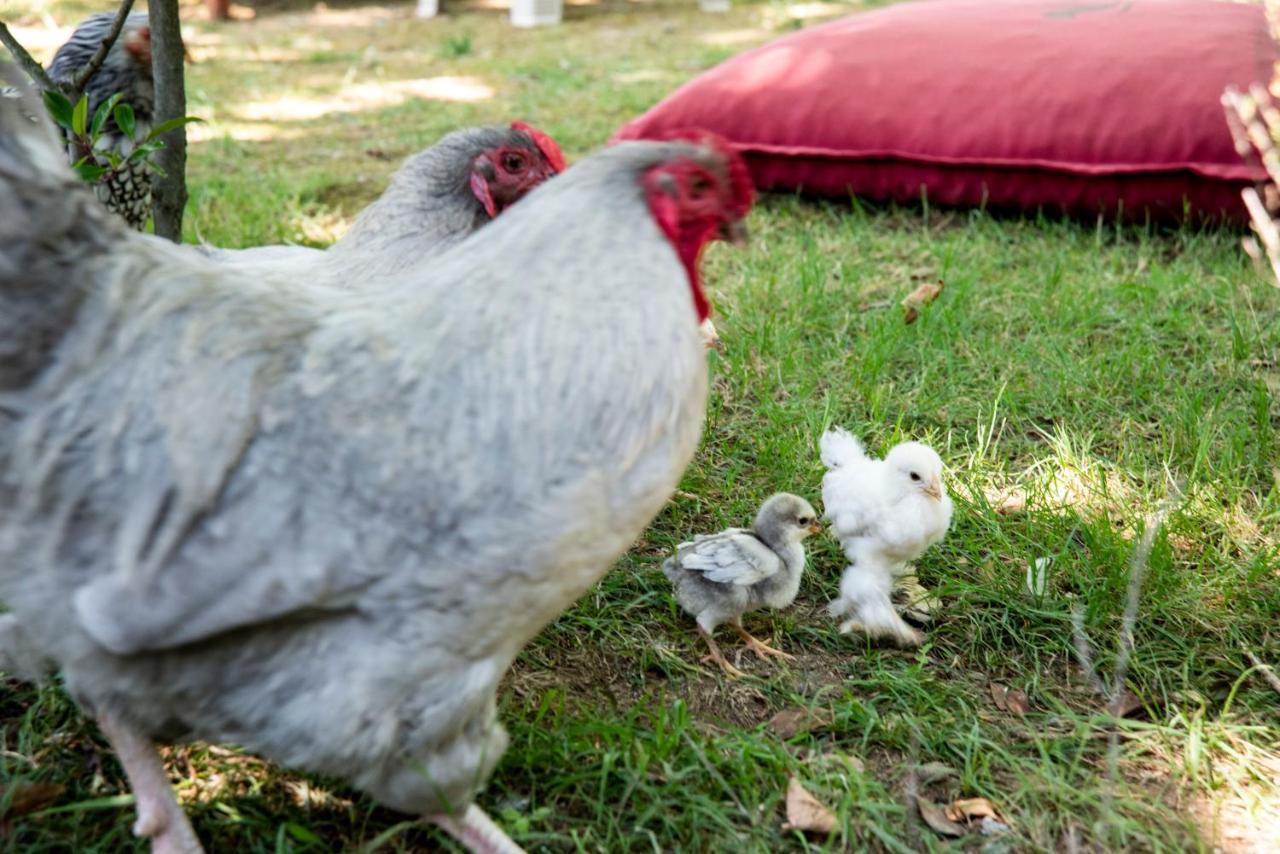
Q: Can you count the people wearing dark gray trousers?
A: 0